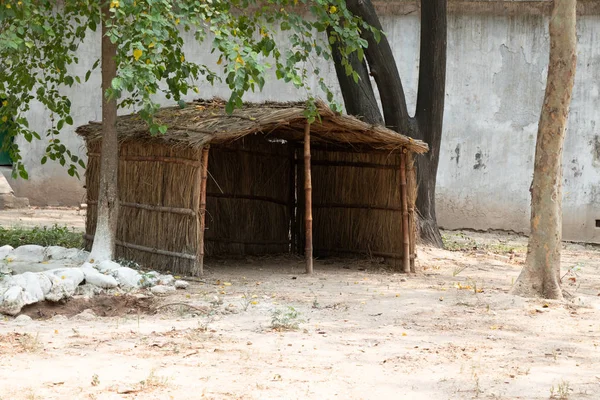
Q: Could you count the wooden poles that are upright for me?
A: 3